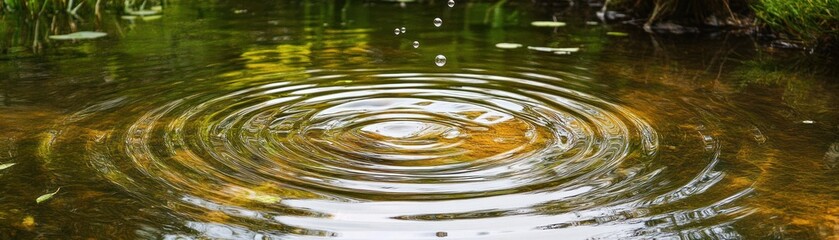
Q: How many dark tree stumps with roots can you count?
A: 1